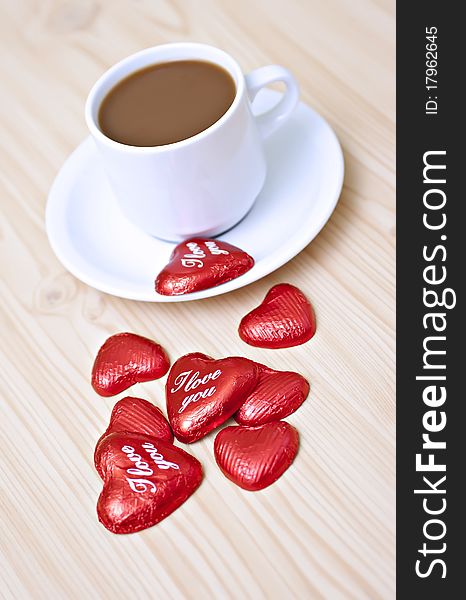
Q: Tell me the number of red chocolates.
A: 8